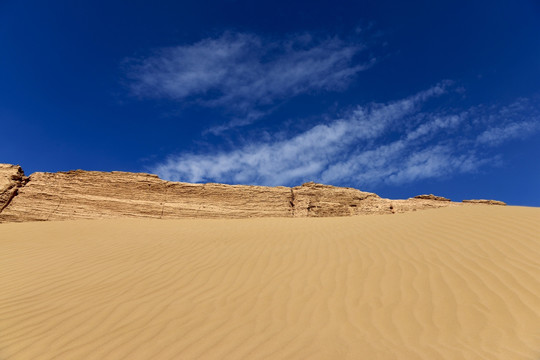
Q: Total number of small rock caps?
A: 2